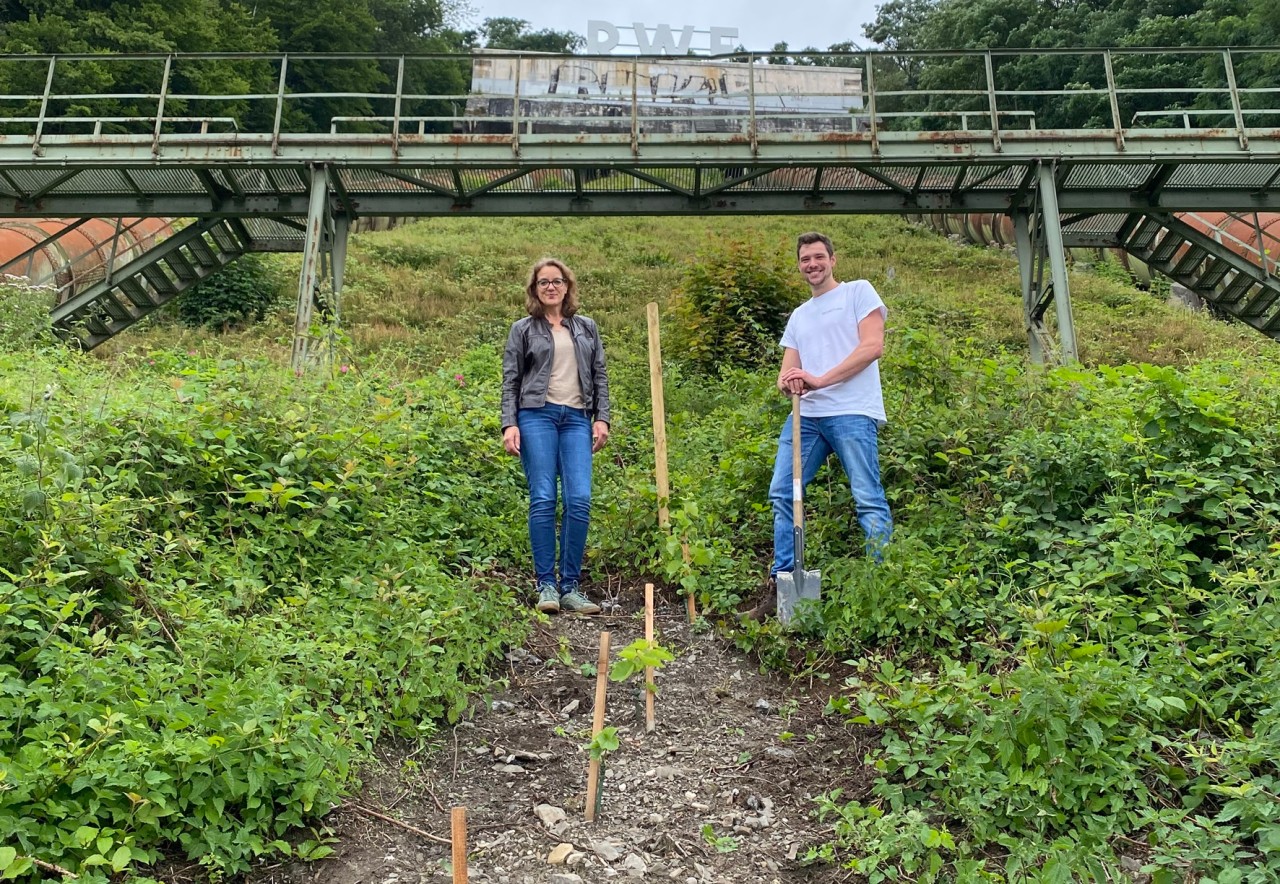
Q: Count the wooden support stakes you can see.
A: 5